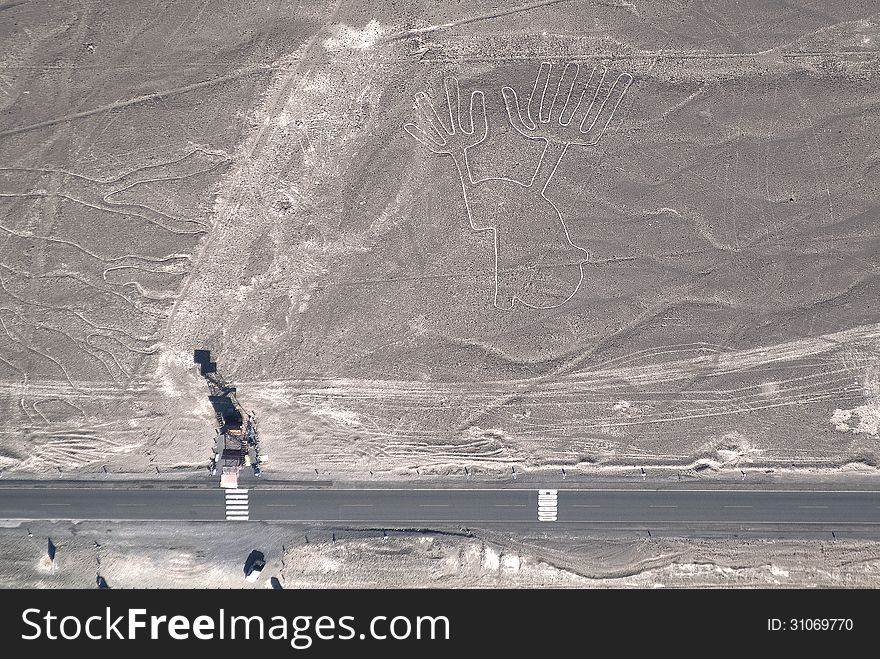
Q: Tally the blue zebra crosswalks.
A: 0